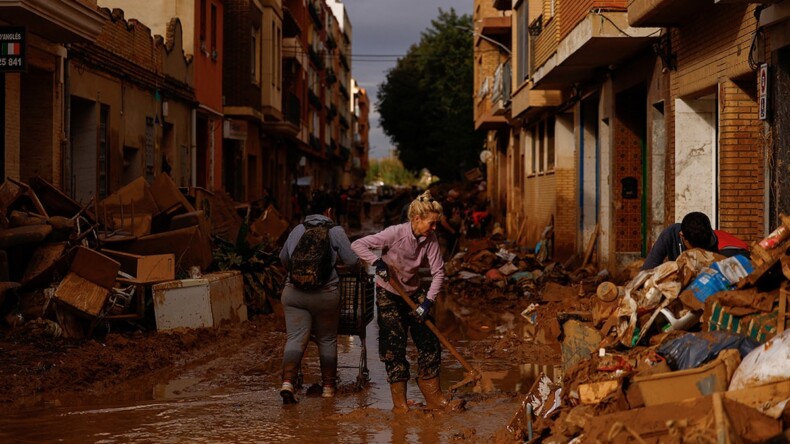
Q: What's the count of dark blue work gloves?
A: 2